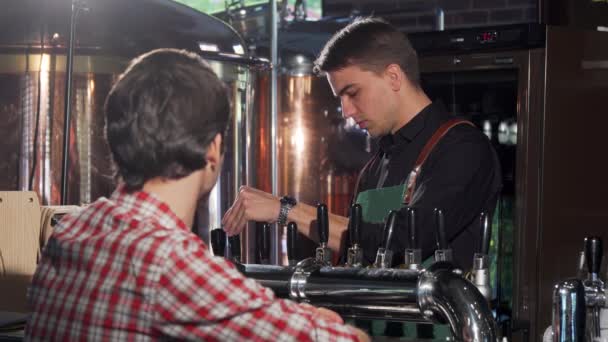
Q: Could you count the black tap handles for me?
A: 11